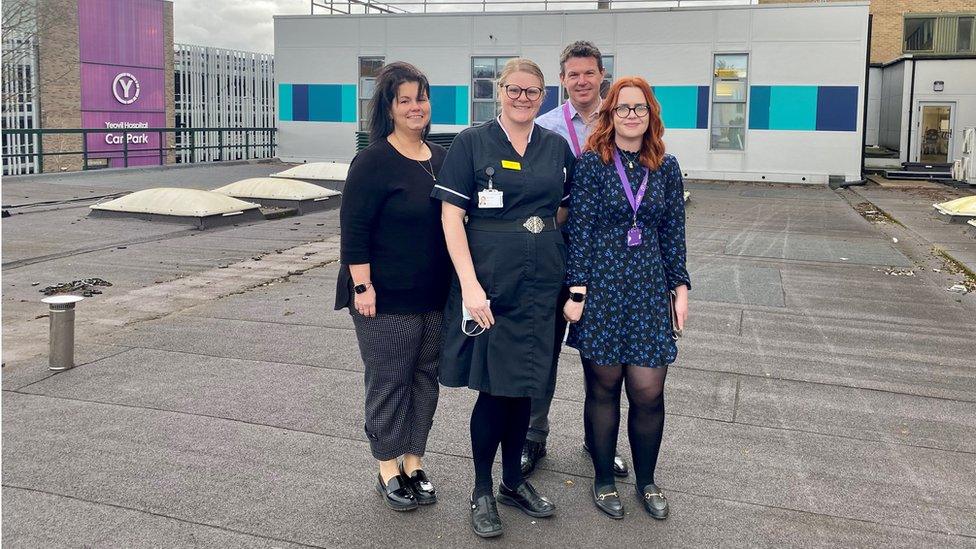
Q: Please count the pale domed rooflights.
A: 4